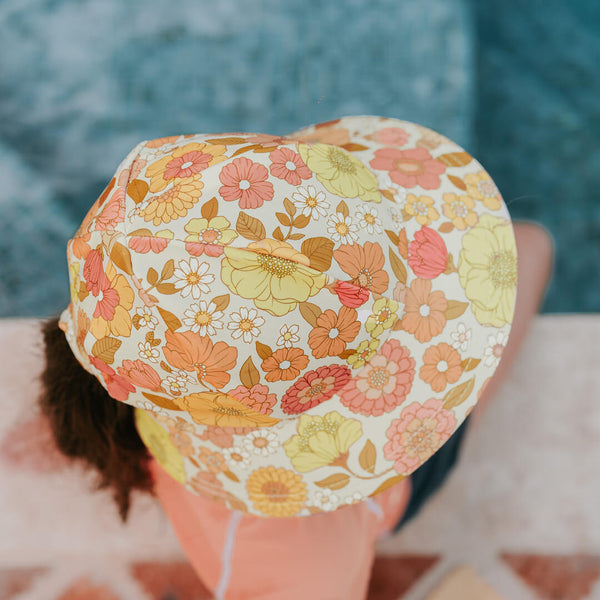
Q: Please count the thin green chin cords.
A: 0